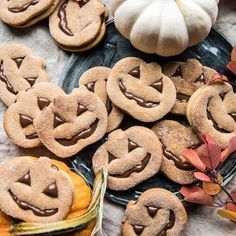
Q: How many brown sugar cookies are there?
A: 13